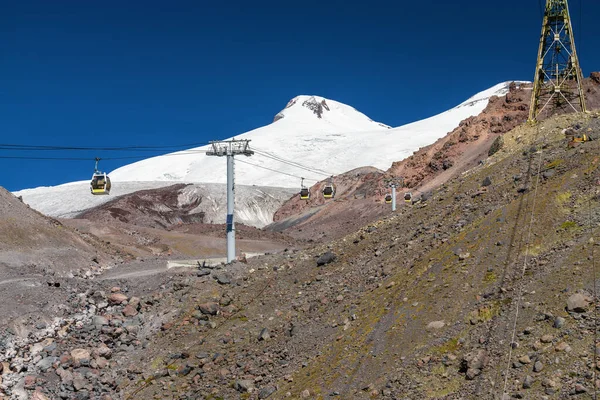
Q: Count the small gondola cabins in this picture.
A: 5